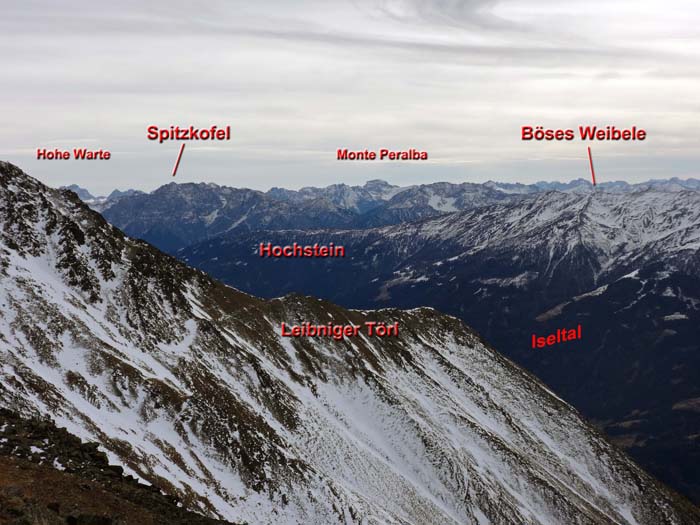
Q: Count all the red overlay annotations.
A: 7